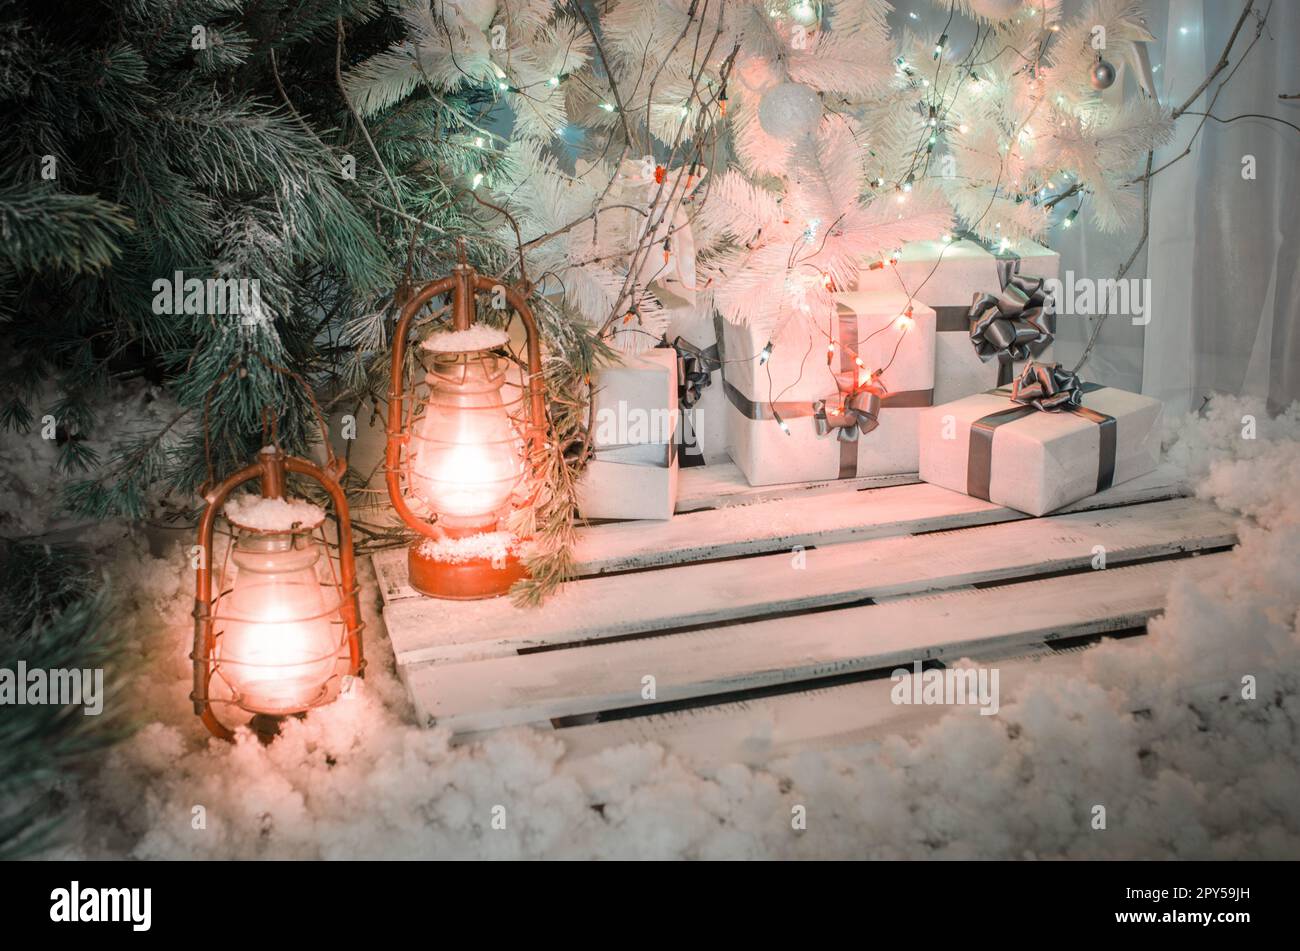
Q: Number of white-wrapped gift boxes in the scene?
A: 5